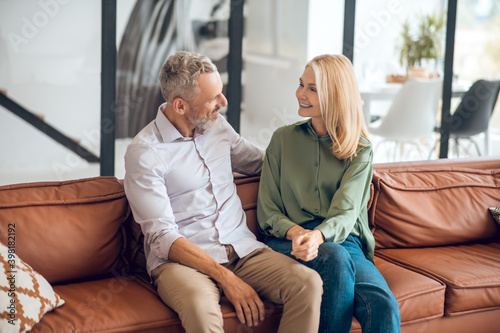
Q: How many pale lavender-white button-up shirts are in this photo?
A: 1